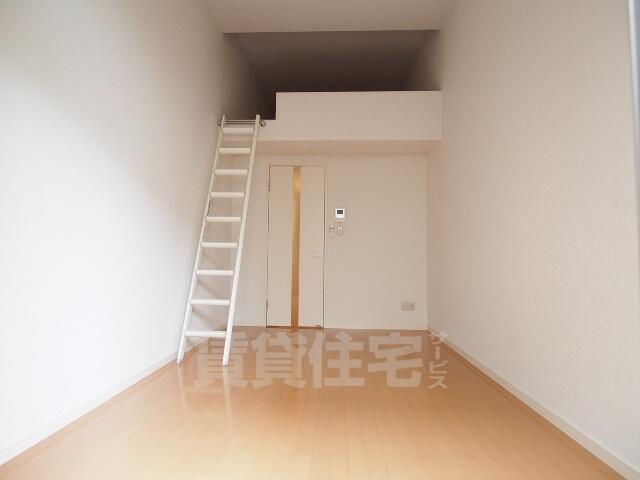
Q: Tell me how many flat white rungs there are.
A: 9